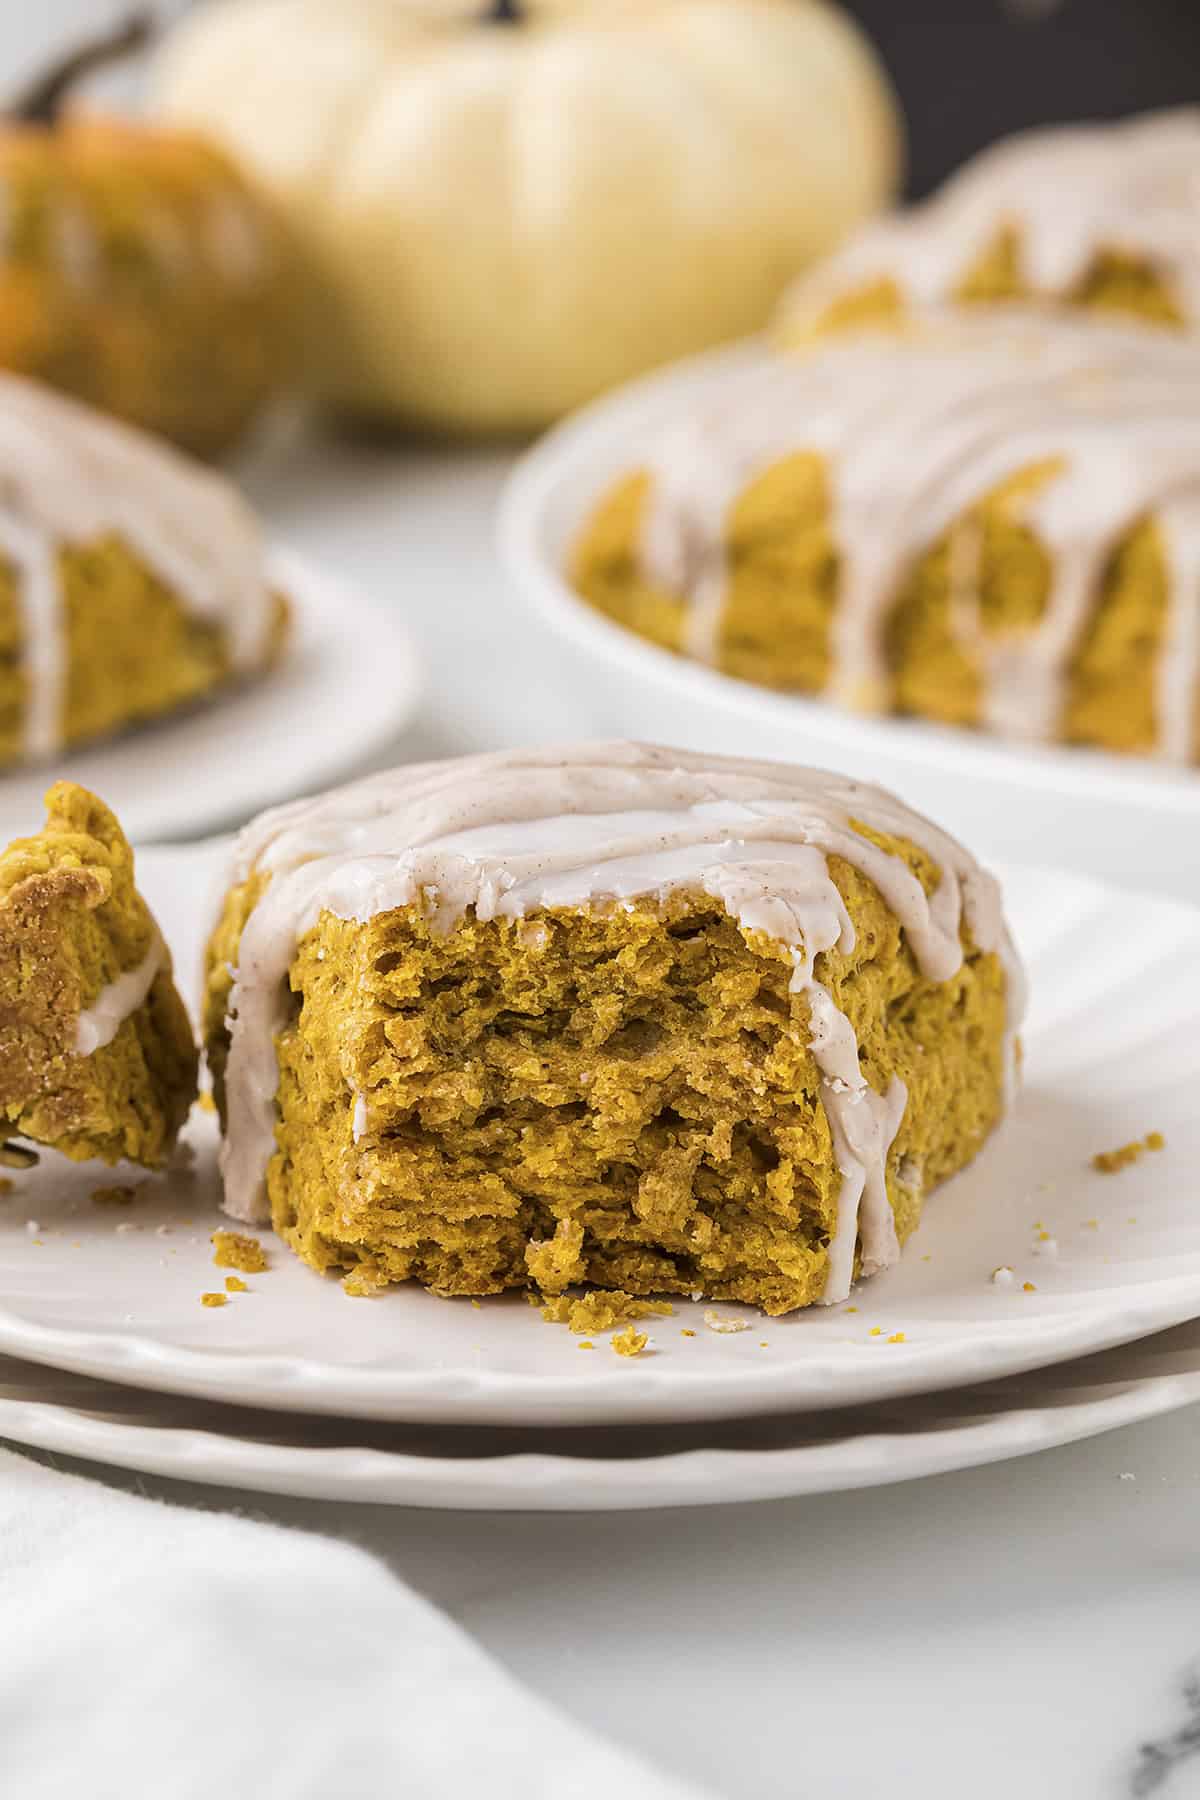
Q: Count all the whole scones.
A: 3